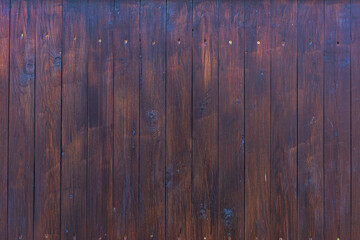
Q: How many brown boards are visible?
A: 15